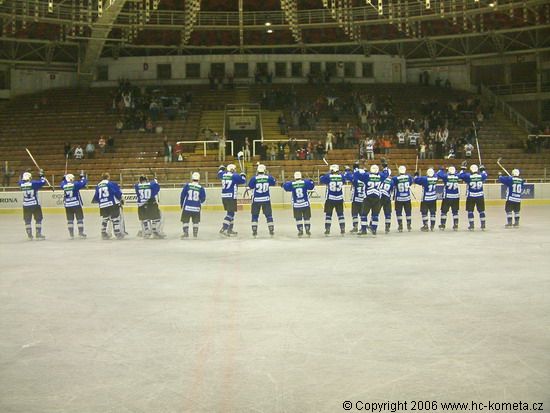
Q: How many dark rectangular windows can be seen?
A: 12